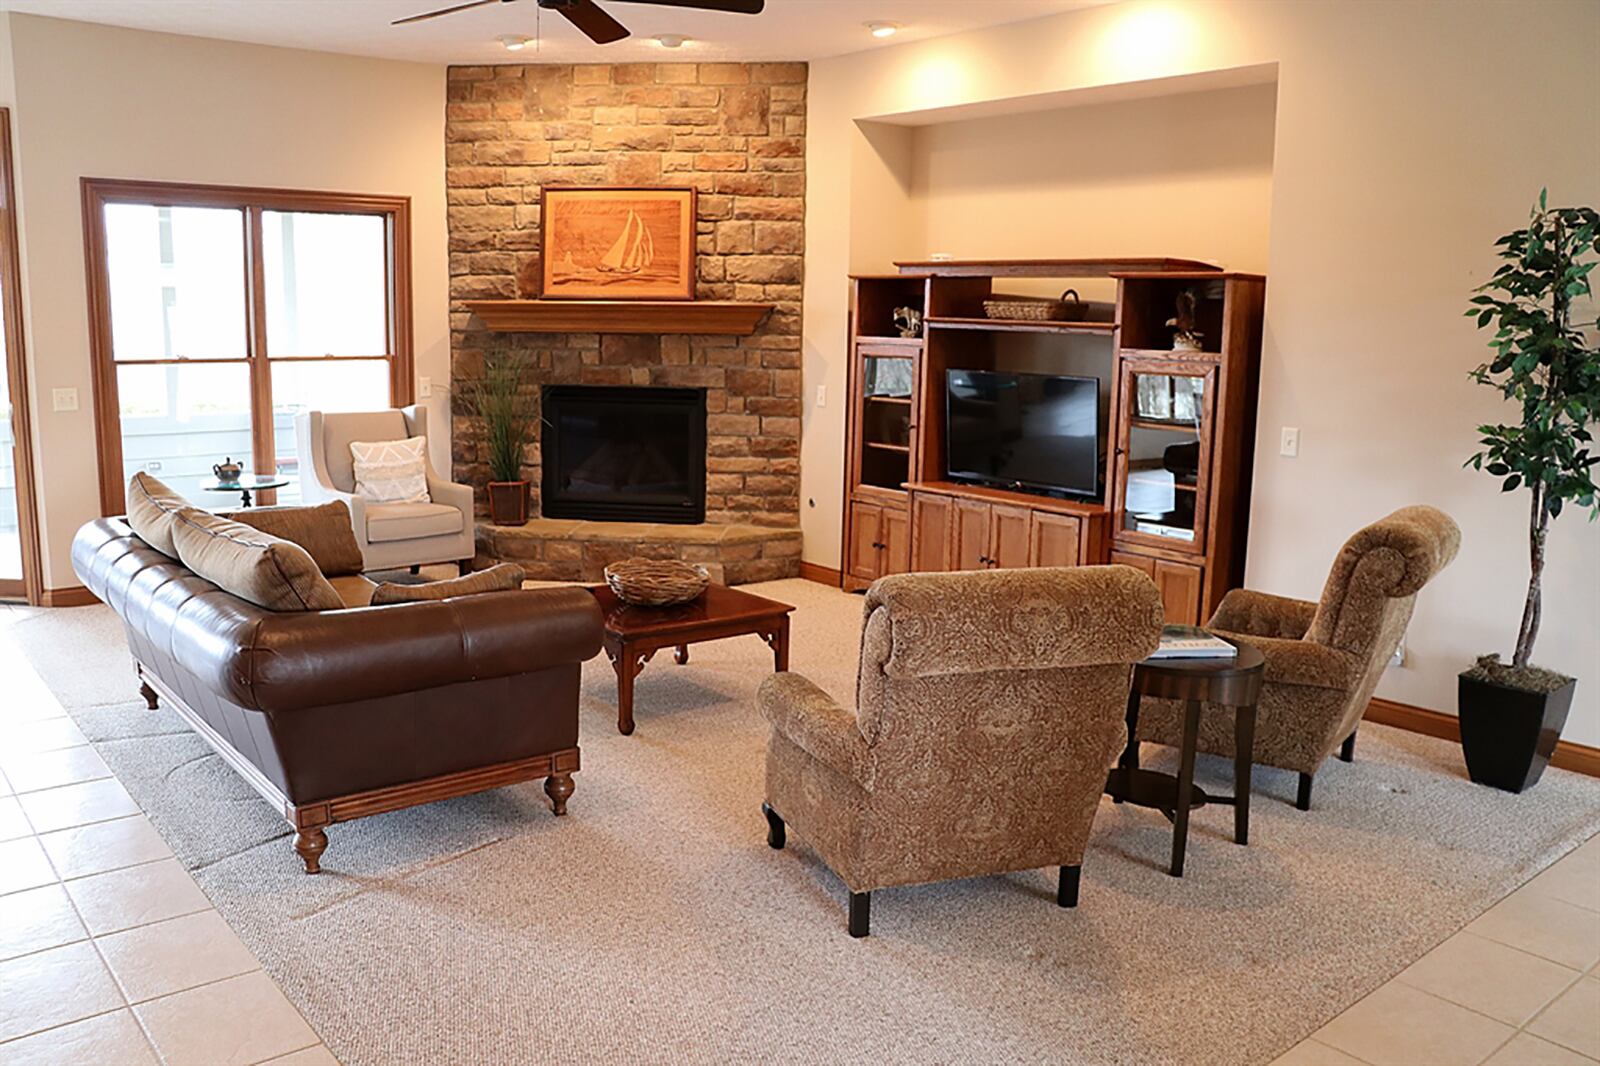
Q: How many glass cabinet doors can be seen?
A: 2